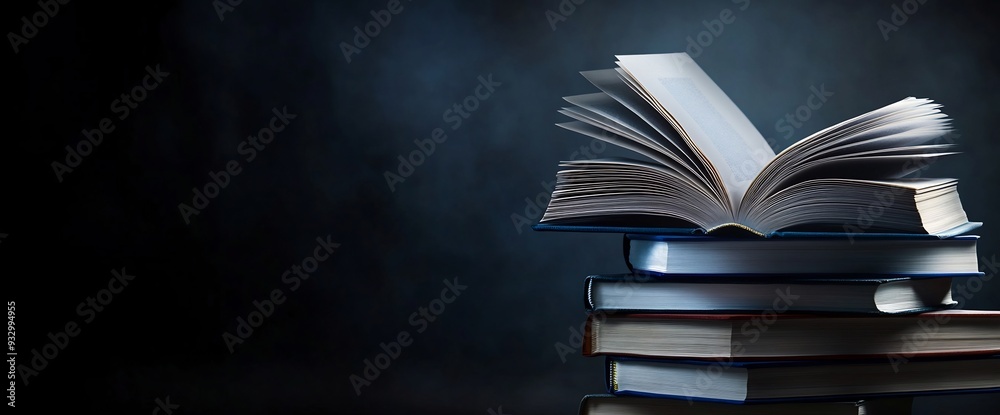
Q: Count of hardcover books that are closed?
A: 5